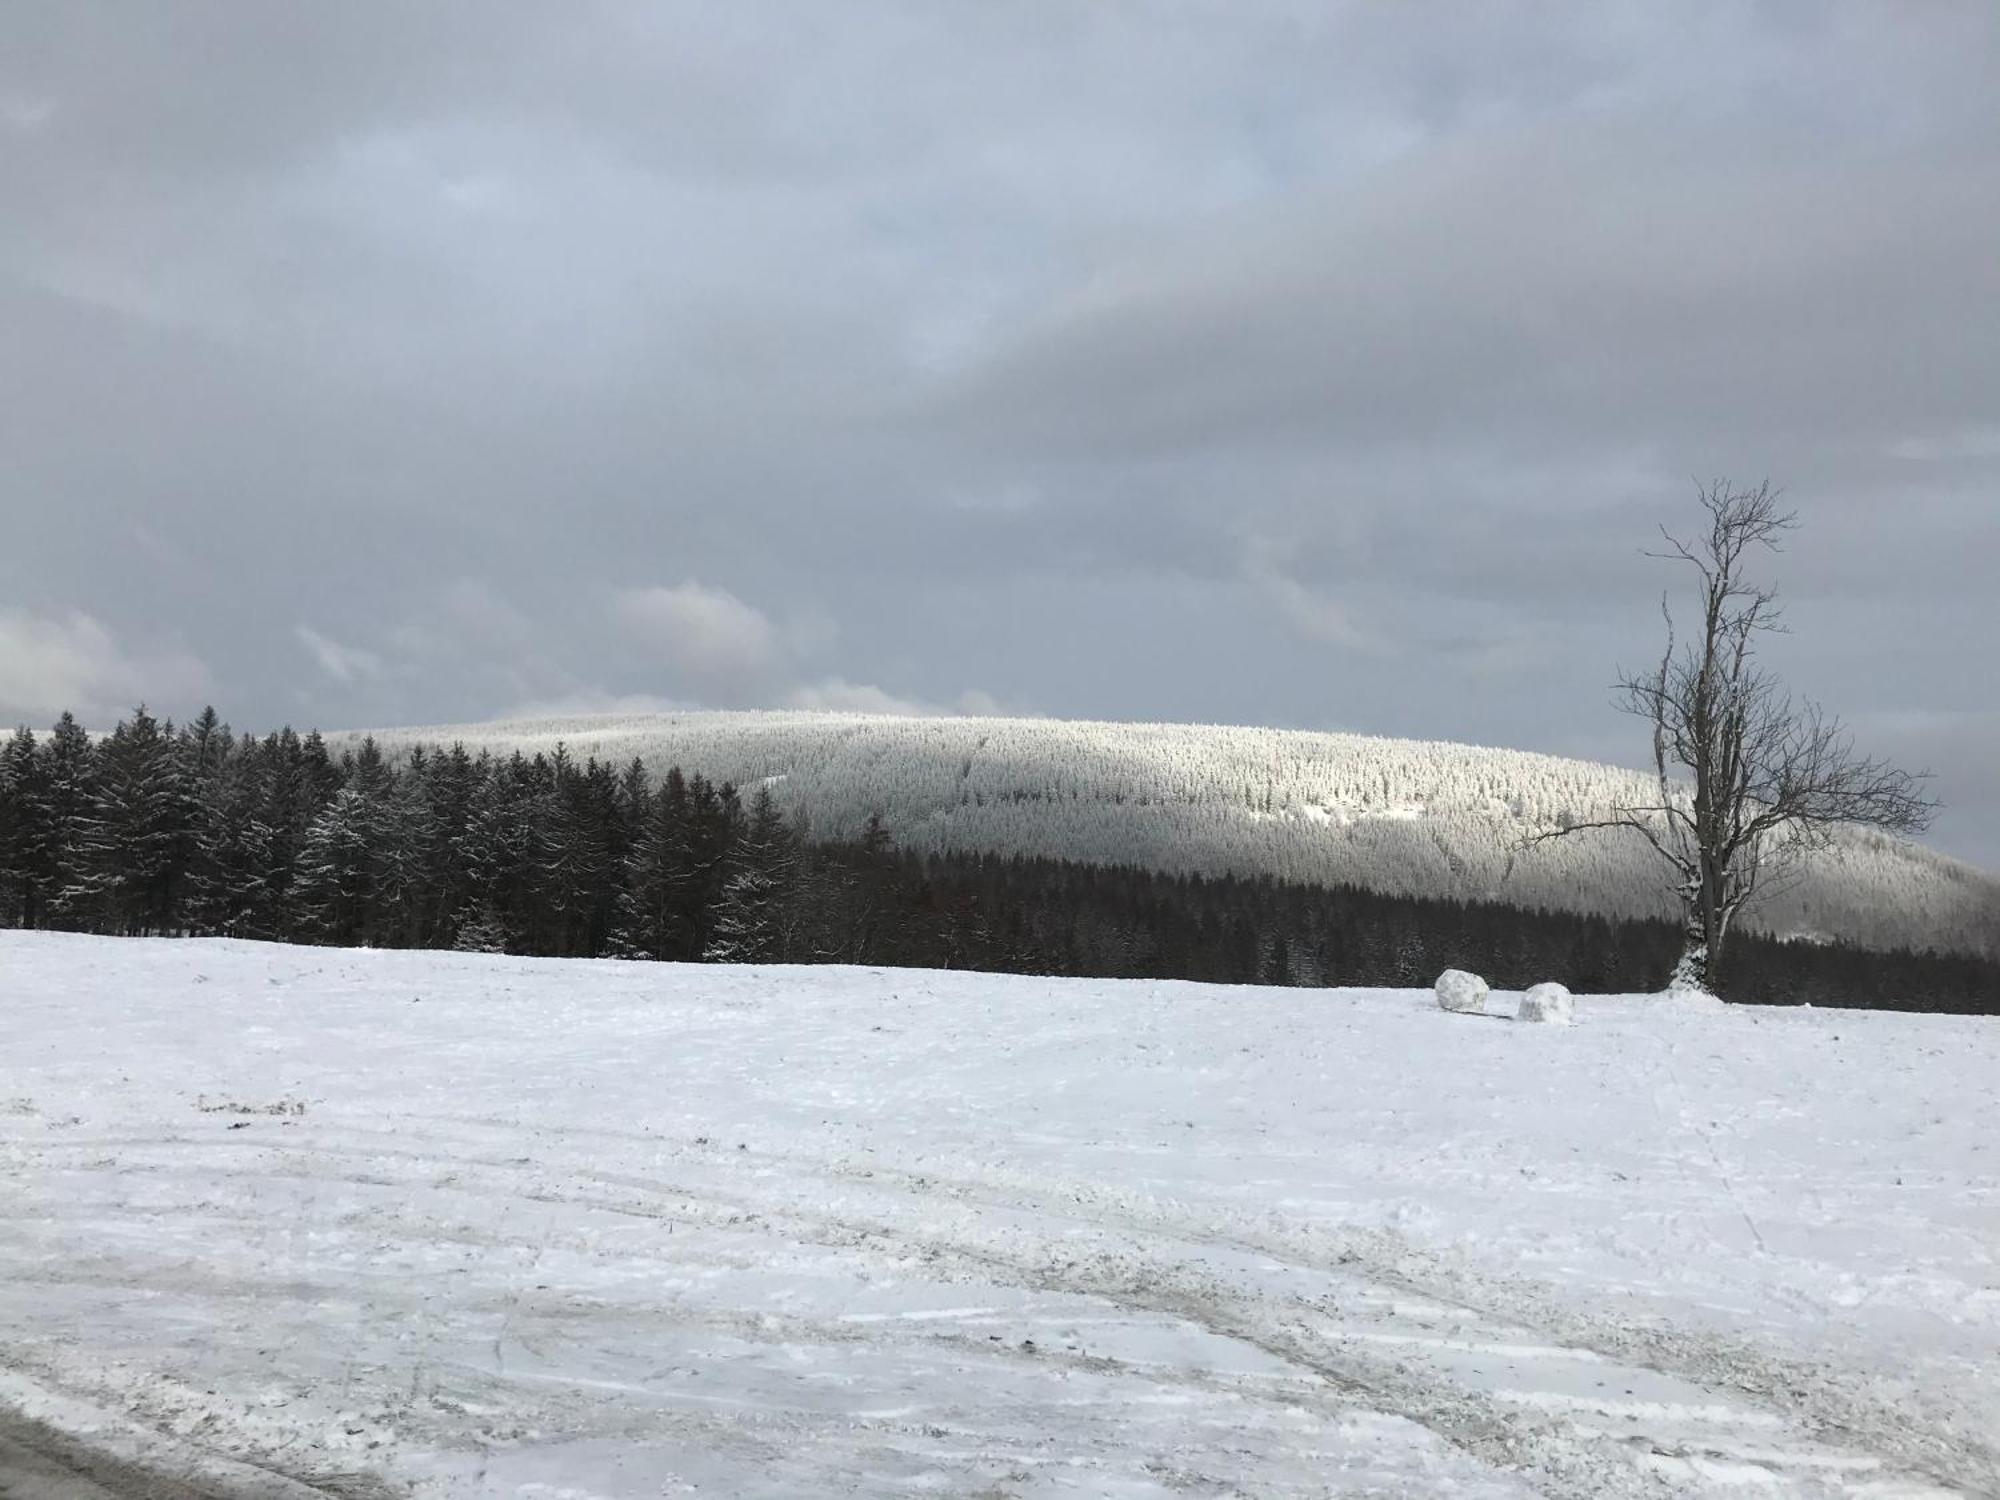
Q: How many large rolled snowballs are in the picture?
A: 2